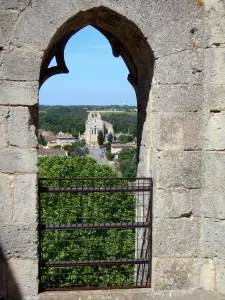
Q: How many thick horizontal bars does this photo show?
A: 3